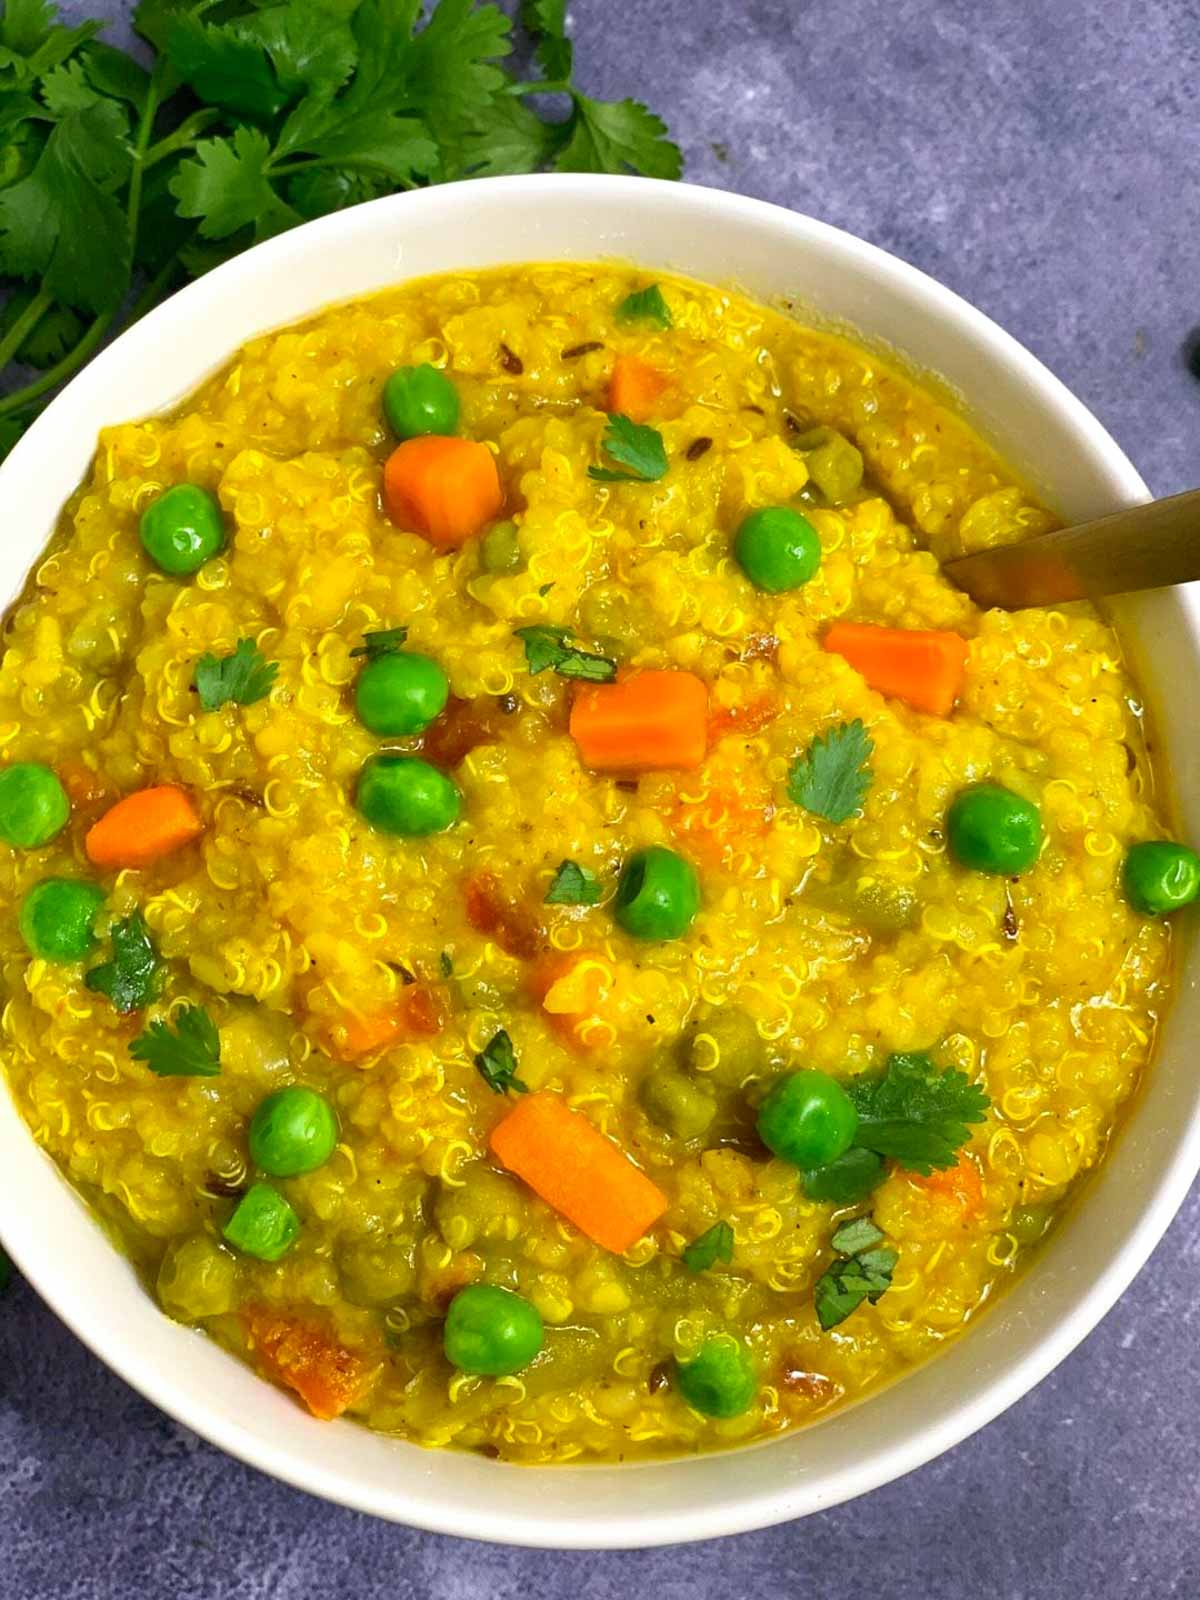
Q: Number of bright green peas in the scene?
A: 15